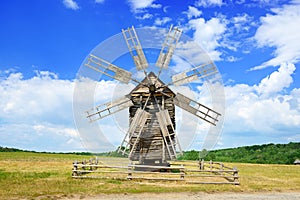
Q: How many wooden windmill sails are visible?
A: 8